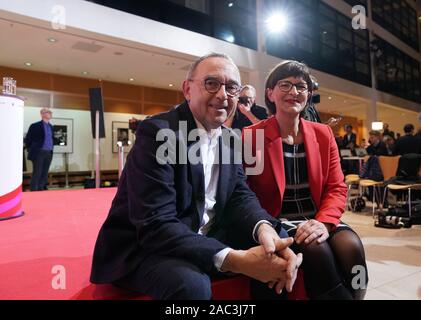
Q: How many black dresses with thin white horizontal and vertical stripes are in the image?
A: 1